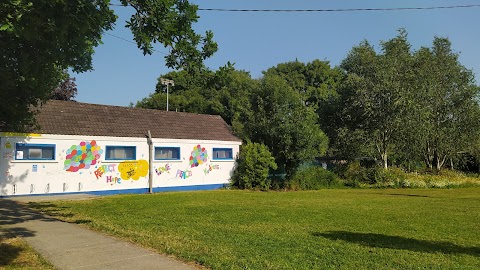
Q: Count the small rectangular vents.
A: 5